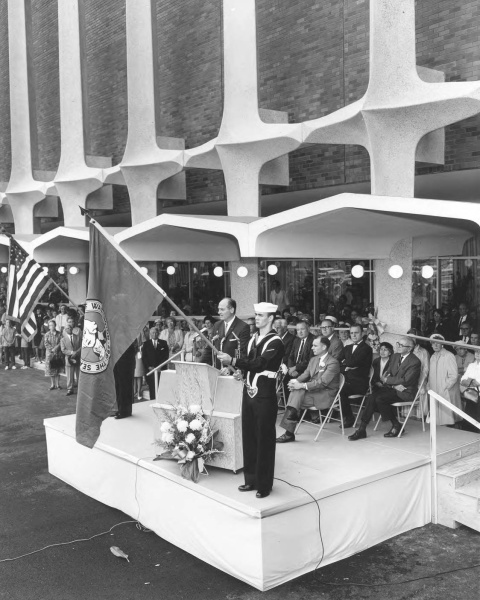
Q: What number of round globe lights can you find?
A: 12